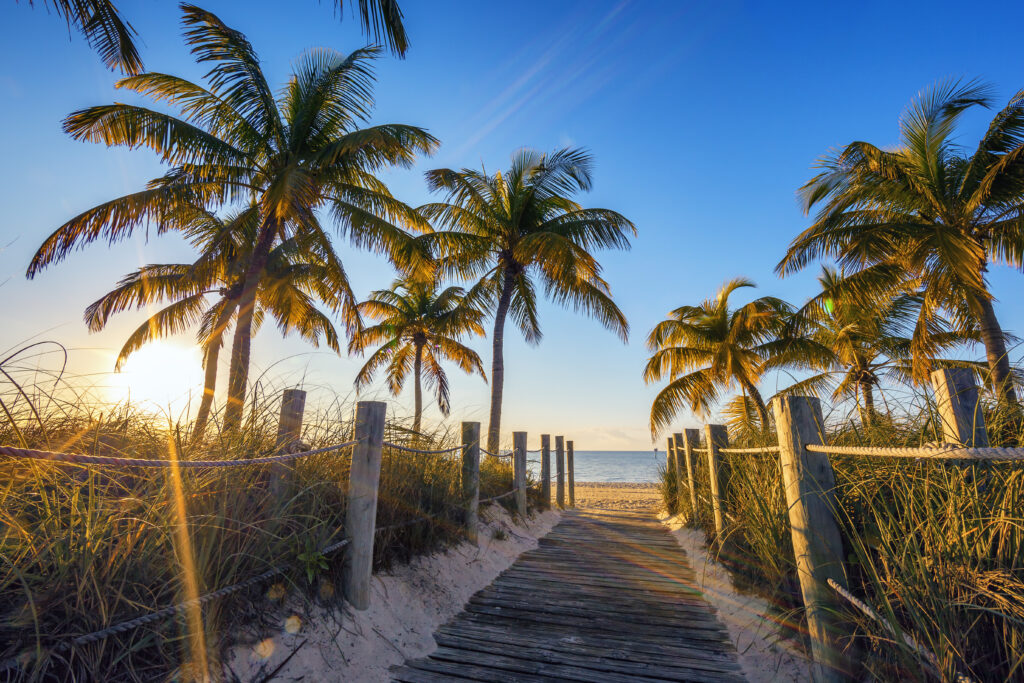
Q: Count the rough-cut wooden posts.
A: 13